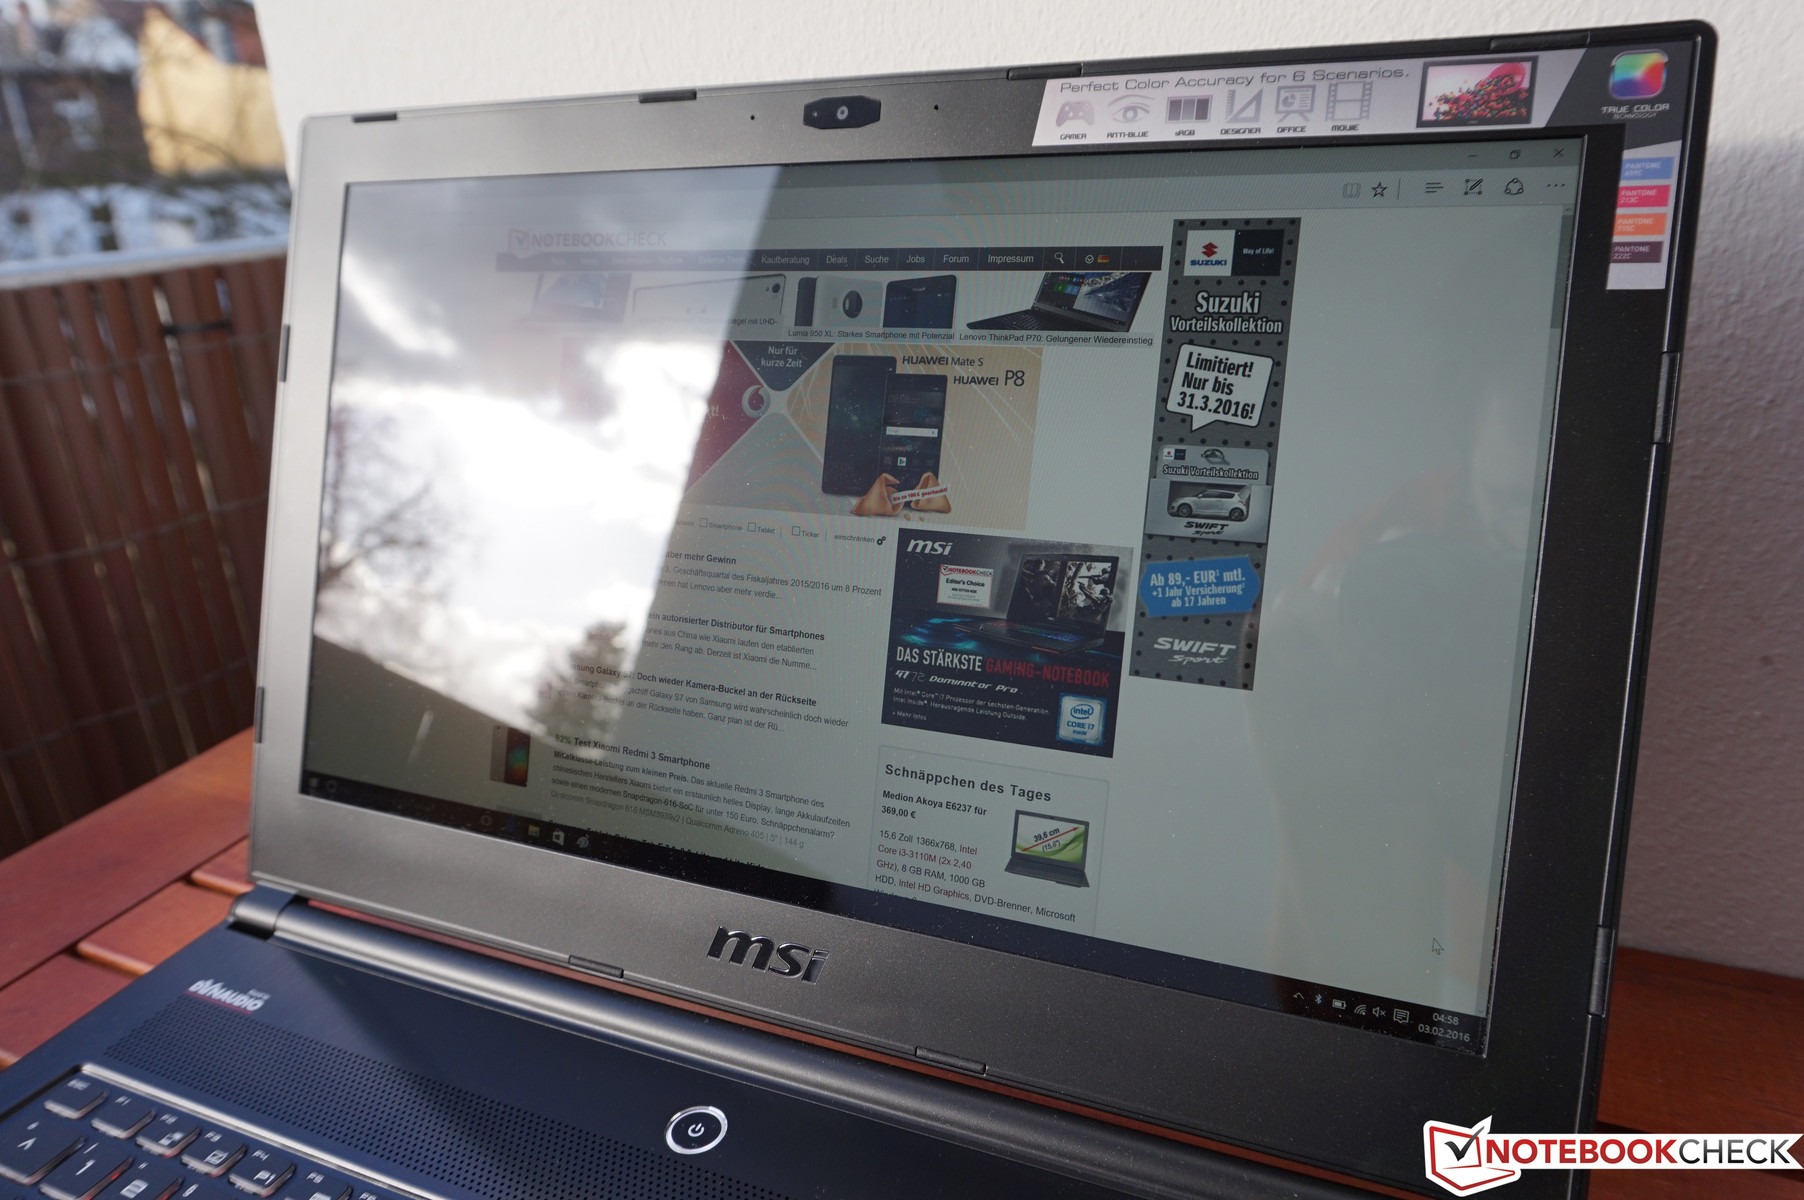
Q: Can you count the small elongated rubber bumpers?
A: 10